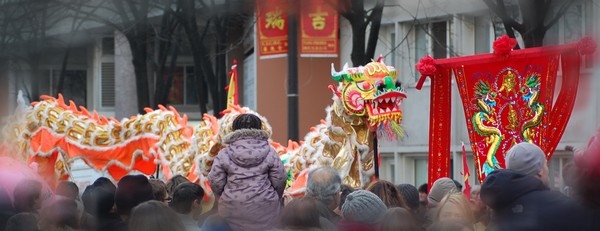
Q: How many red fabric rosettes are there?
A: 3